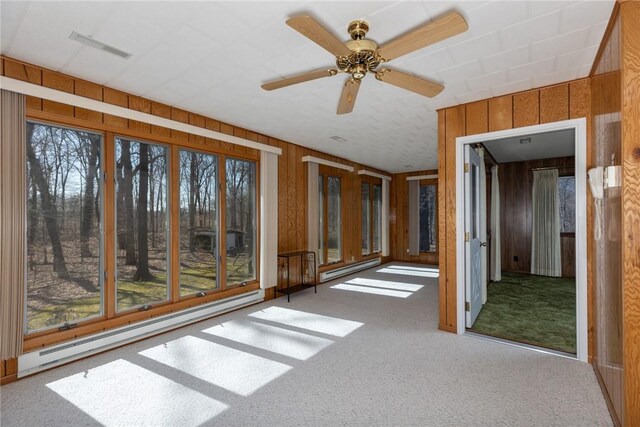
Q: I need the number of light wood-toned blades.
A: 5